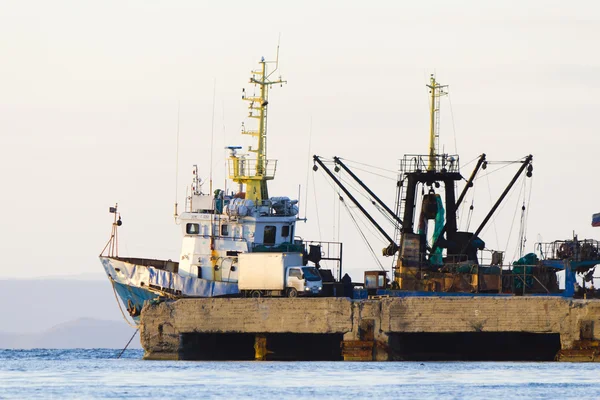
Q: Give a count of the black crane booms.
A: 4